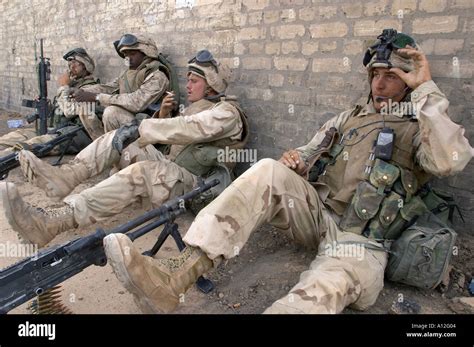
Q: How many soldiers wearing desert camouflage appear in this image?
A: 4